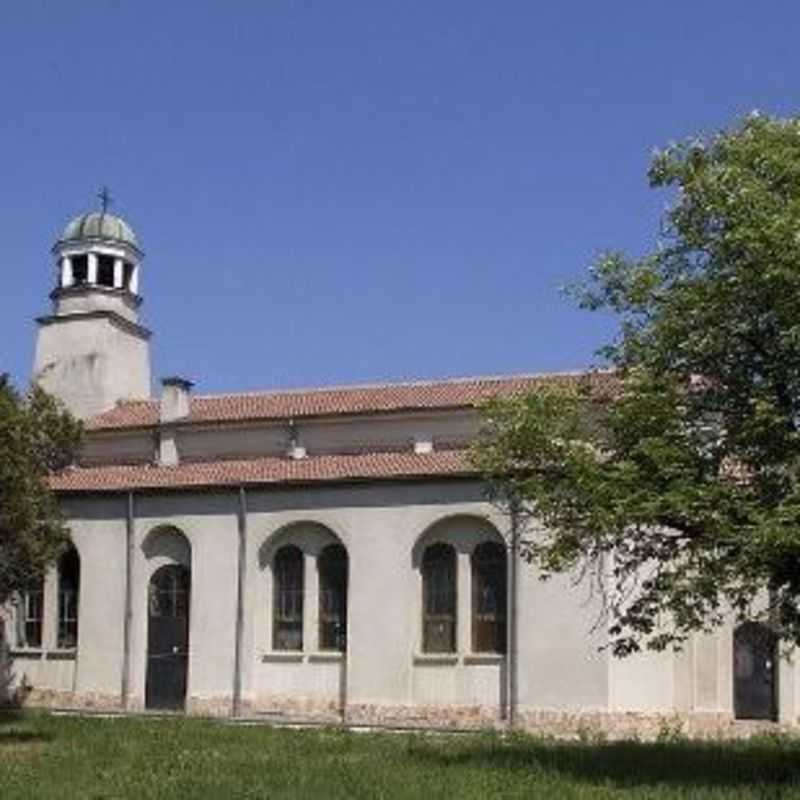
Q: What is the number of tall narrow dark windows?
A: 6